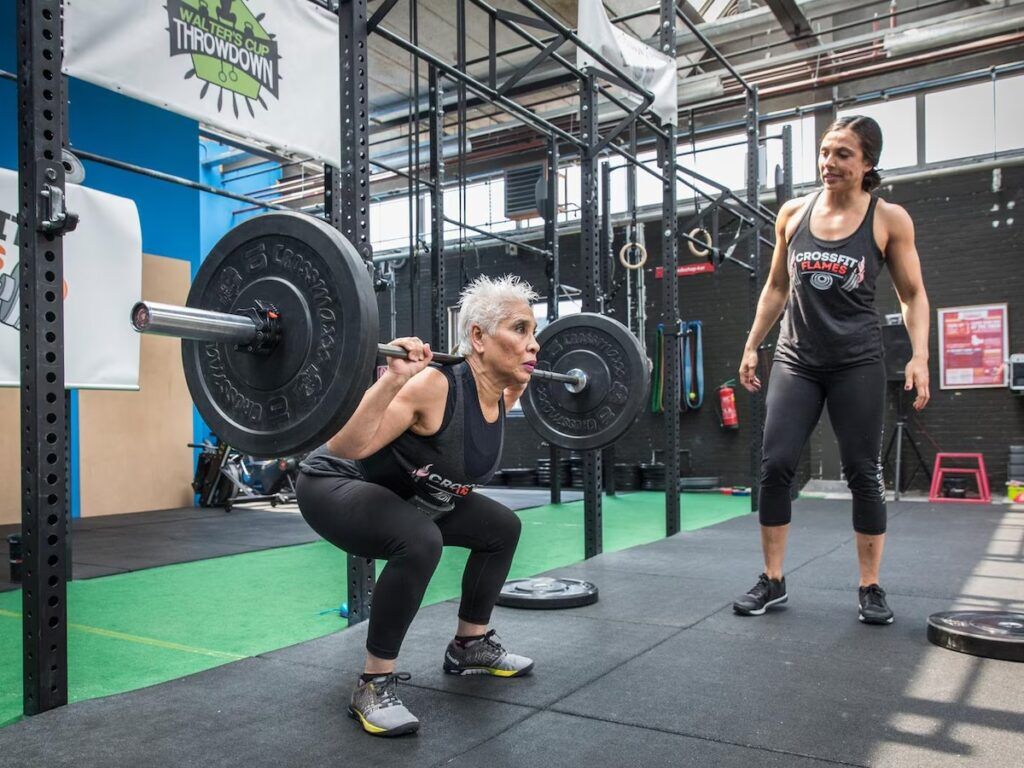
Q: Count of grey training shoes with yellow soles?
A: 2